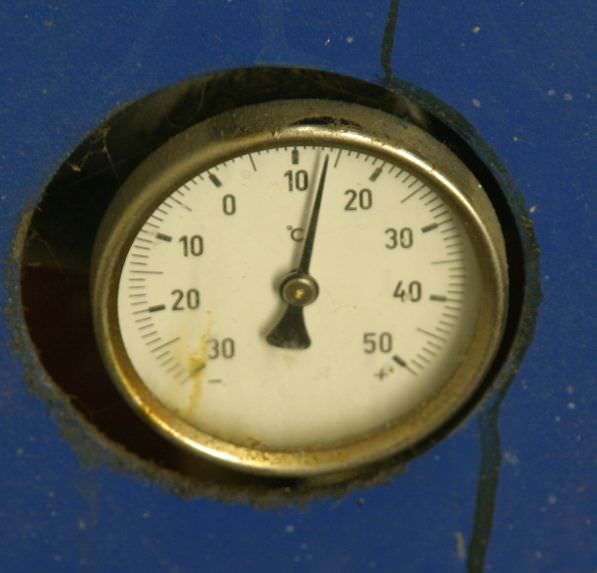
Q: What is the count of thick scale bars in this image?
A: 9